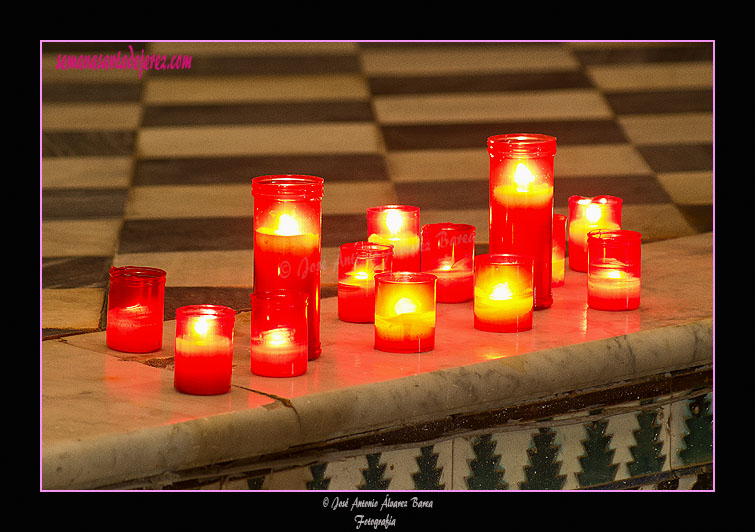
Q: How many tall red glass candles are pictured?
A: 2